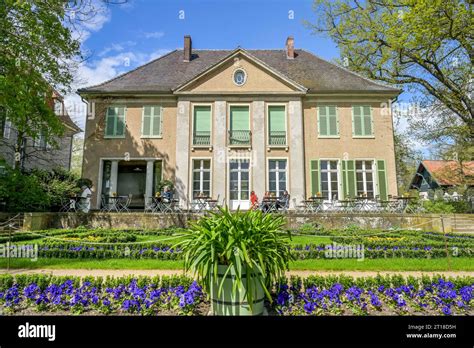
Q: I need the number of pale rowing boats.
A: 0